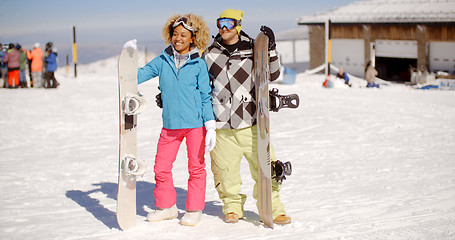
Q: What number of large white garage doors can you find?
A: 3